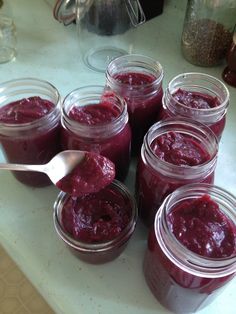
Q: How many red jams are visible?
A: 7